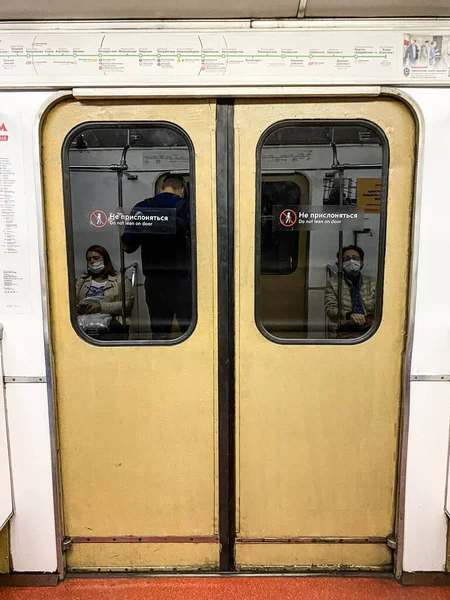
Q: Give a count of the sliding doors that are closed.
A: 2